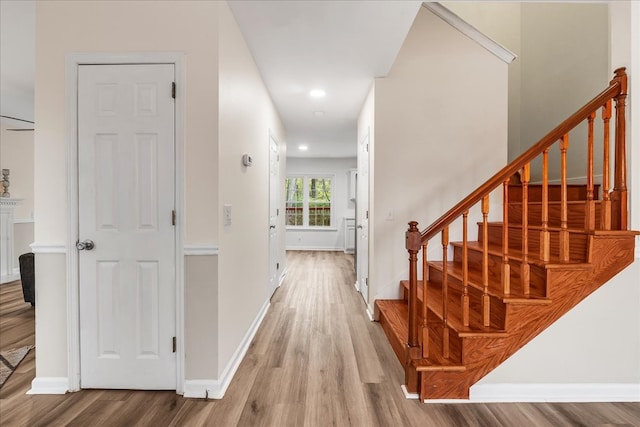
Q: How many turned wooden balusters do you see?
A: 10